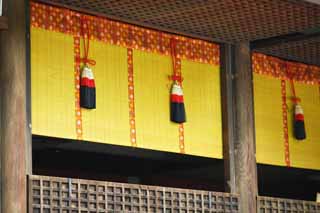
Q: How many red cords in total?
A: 3